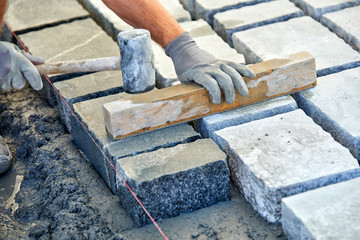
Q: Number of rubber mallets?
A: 1